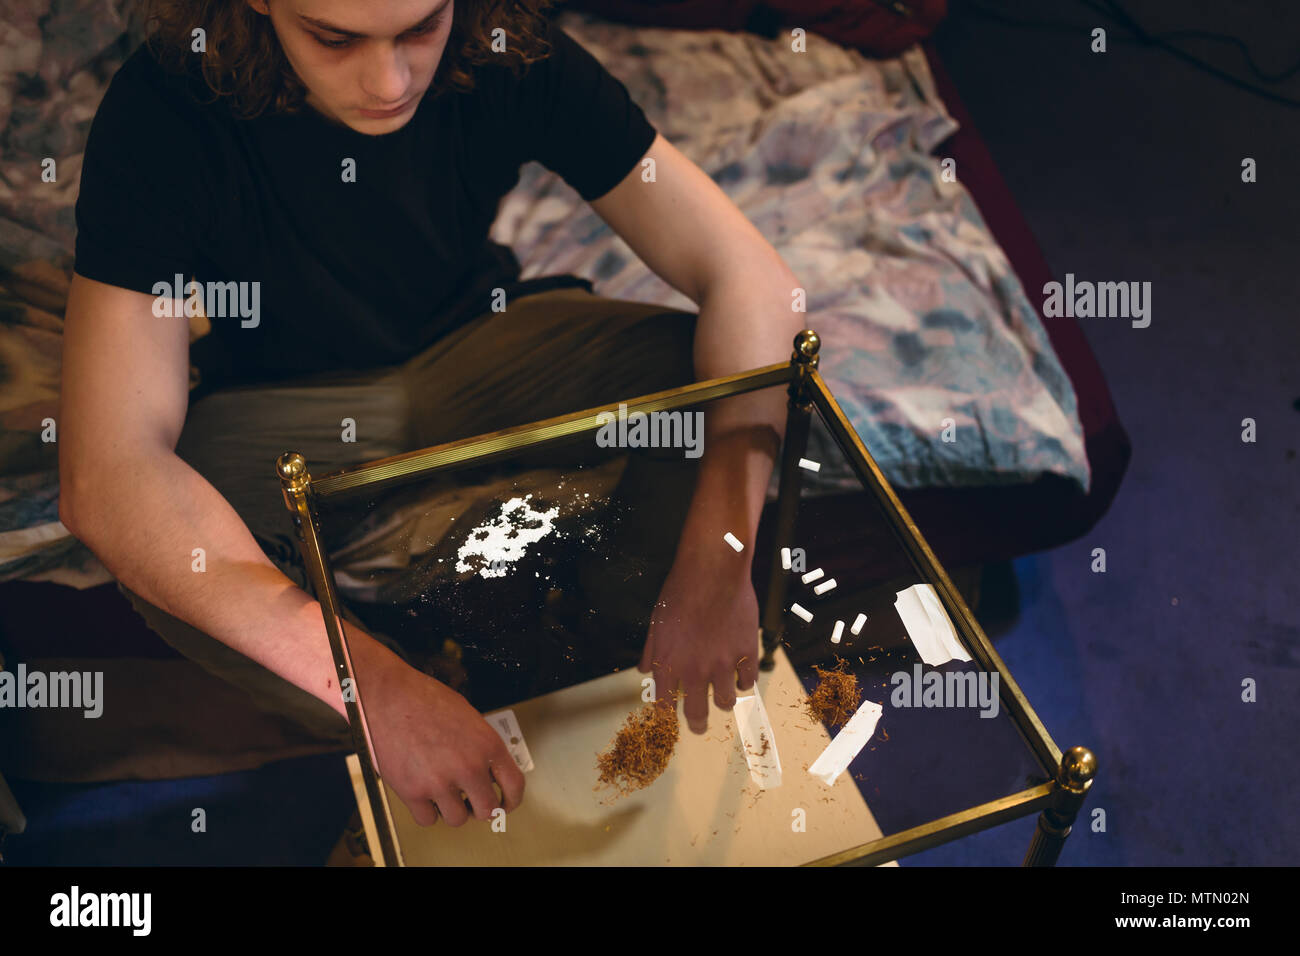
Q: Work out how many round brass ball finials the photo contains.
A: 3